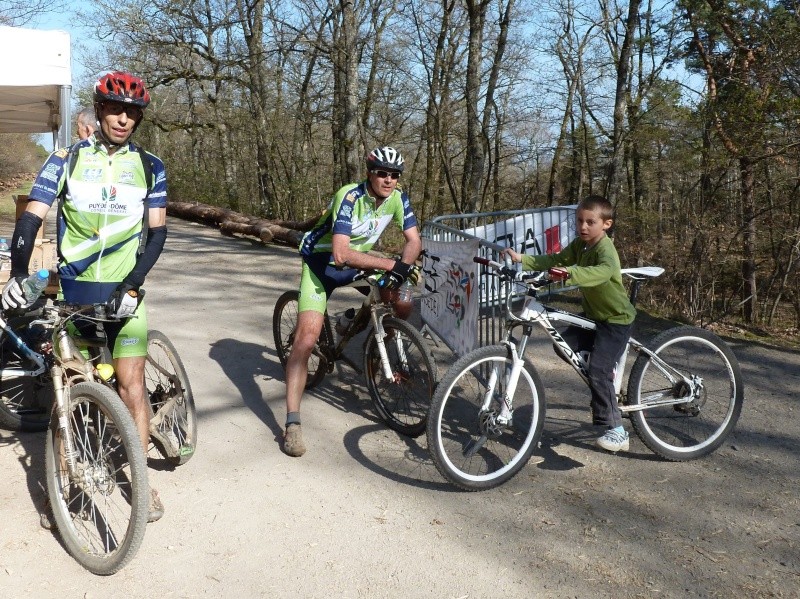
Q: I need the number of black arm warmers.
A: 2